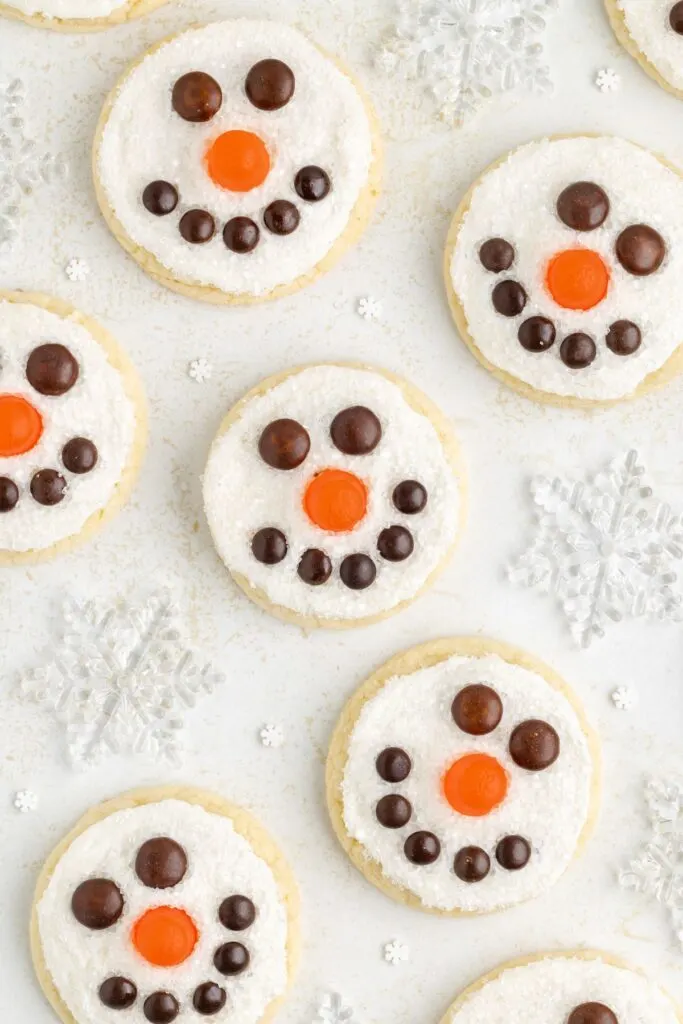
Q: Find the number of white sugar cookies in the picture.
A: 9